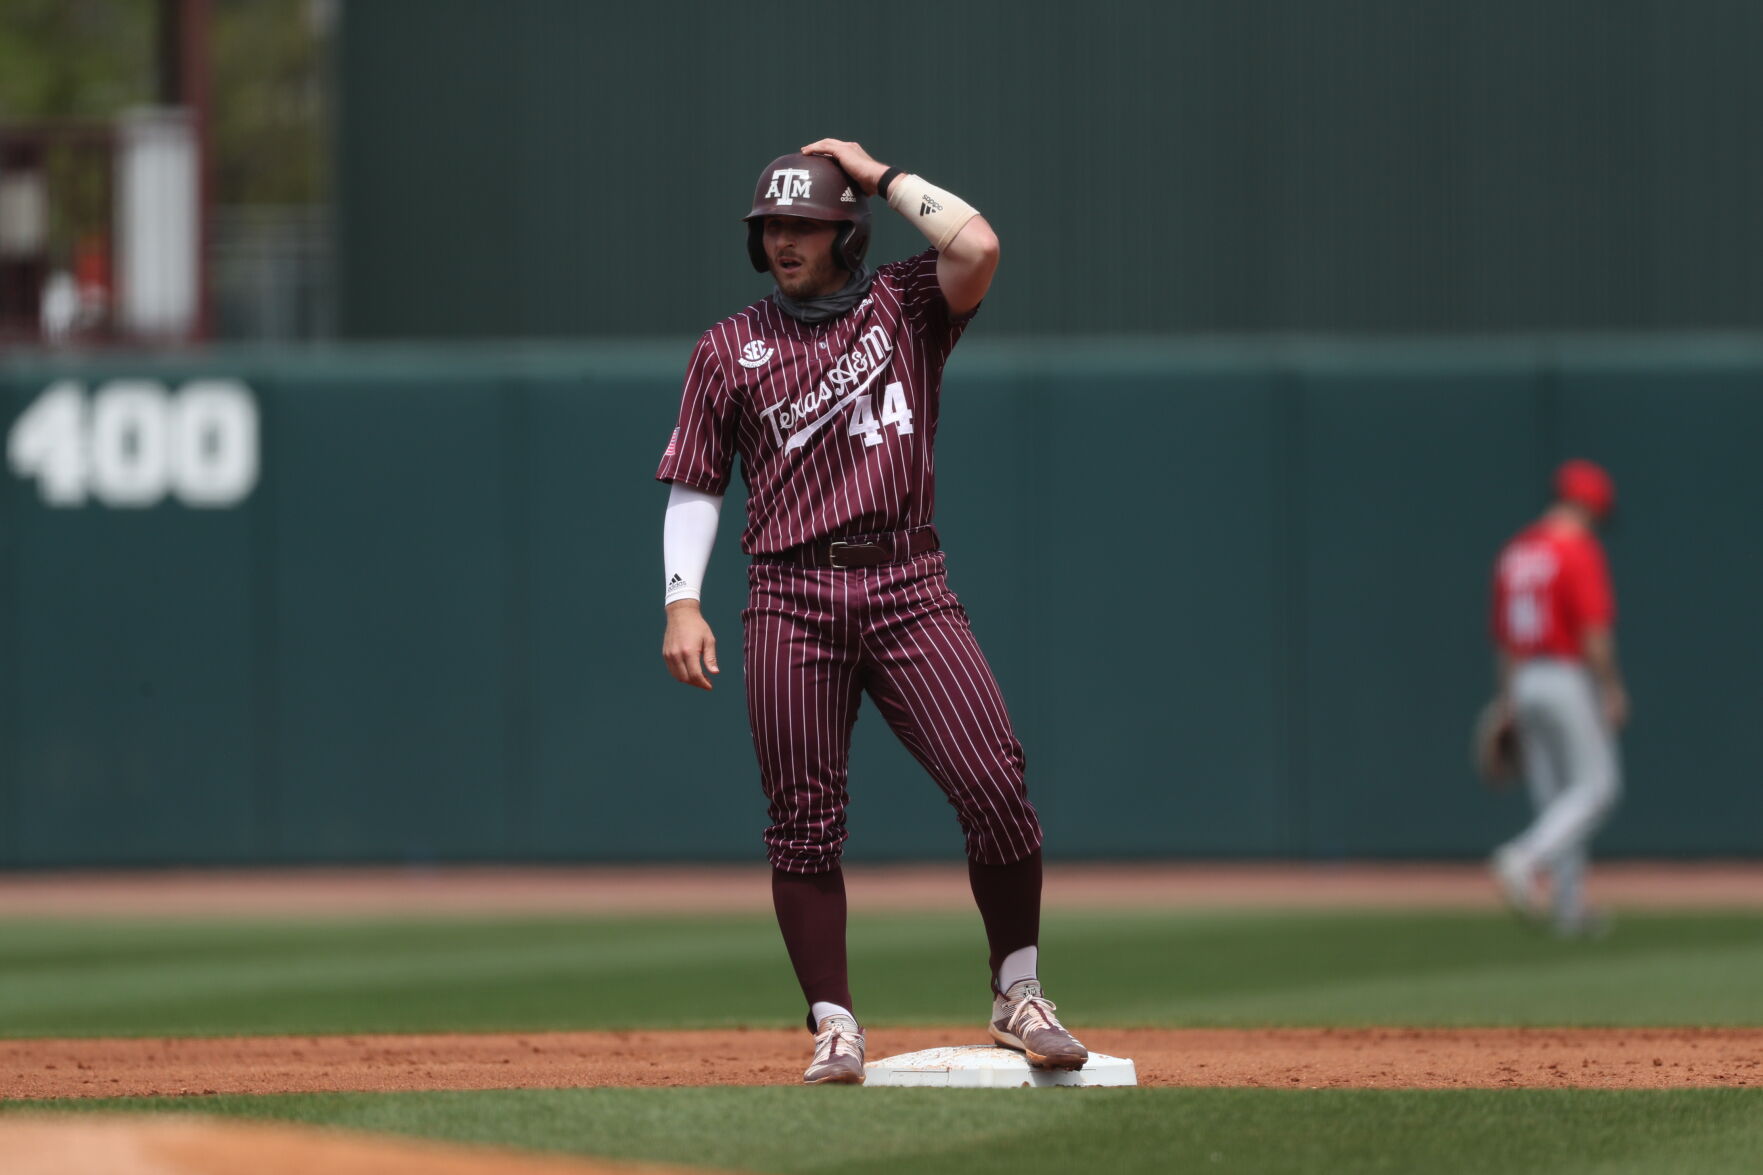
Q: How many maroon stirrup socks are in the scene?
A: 2